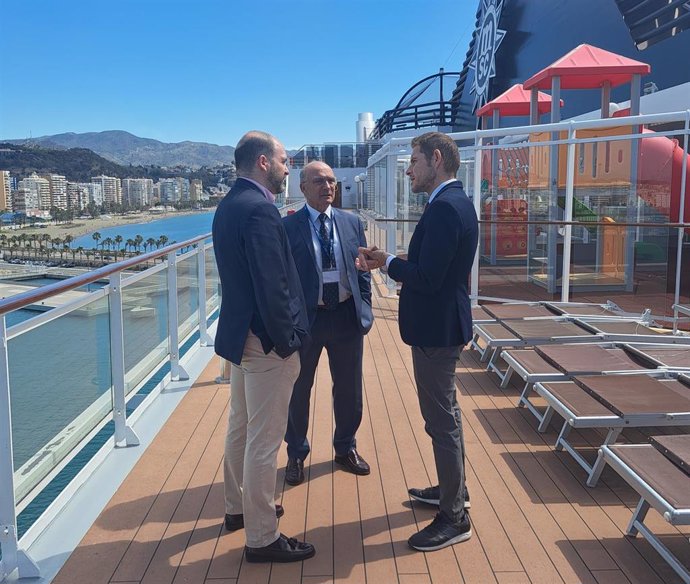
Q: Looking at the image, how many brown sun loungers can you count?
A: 5